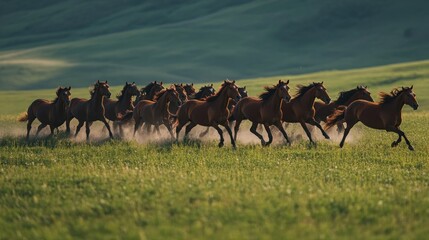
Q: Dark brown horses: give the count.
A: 14